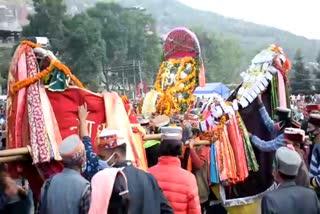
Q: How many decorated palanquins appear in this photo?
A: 3